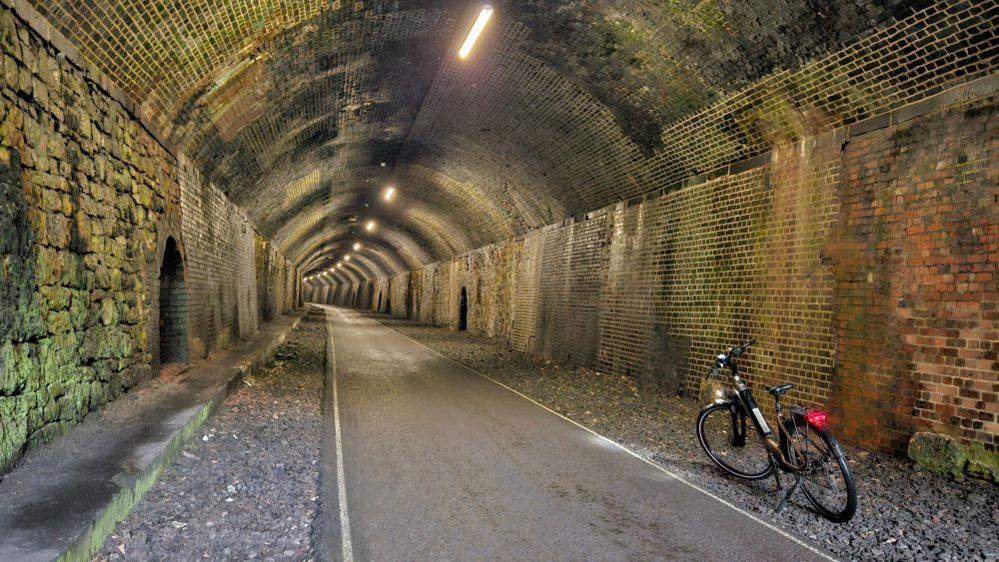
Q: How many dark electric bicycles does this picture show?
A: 1